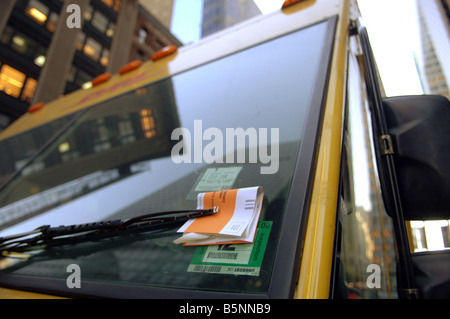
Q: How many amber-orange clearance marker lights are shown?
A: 5